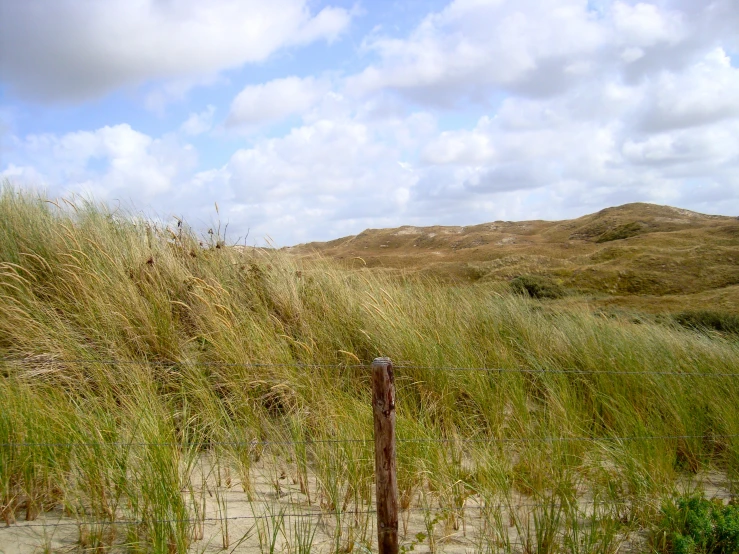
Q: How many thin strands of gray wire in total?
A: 3